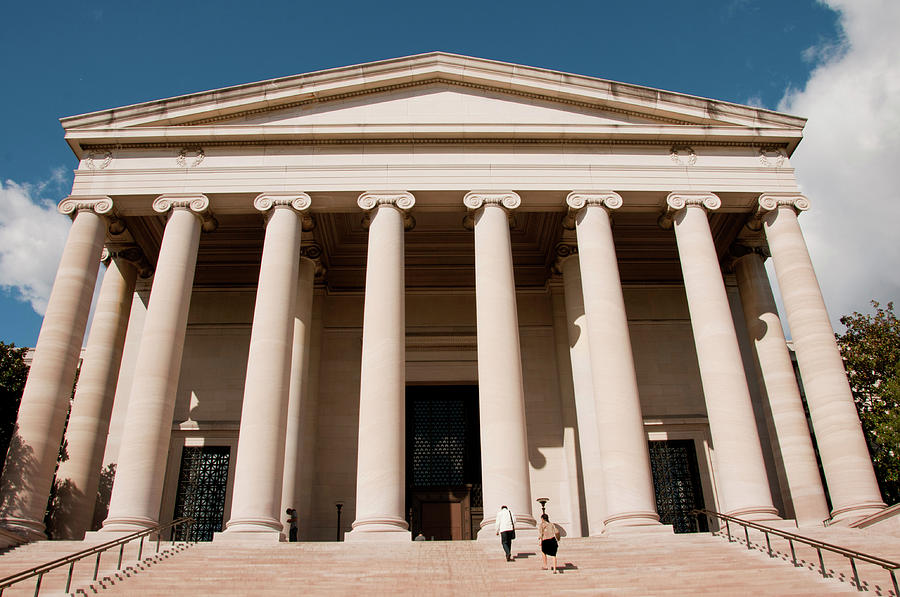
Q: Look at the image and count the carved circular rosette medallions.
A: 4